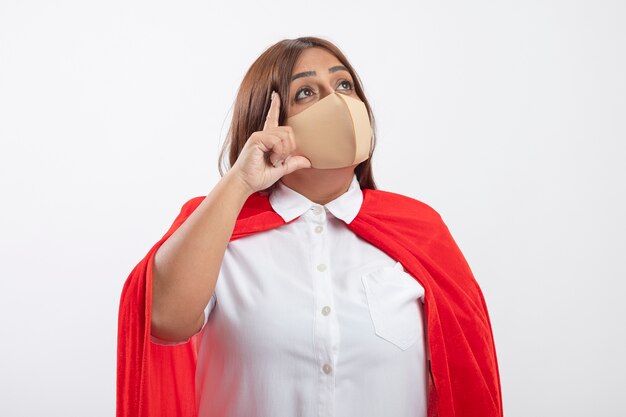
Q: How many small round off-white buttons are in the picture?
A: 5